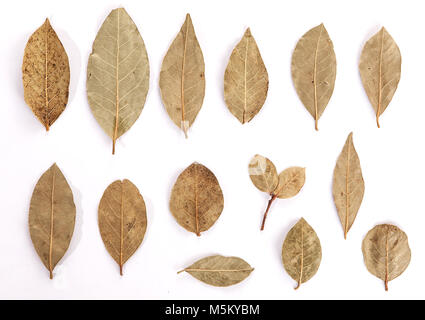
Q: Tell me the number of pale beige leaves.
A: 15